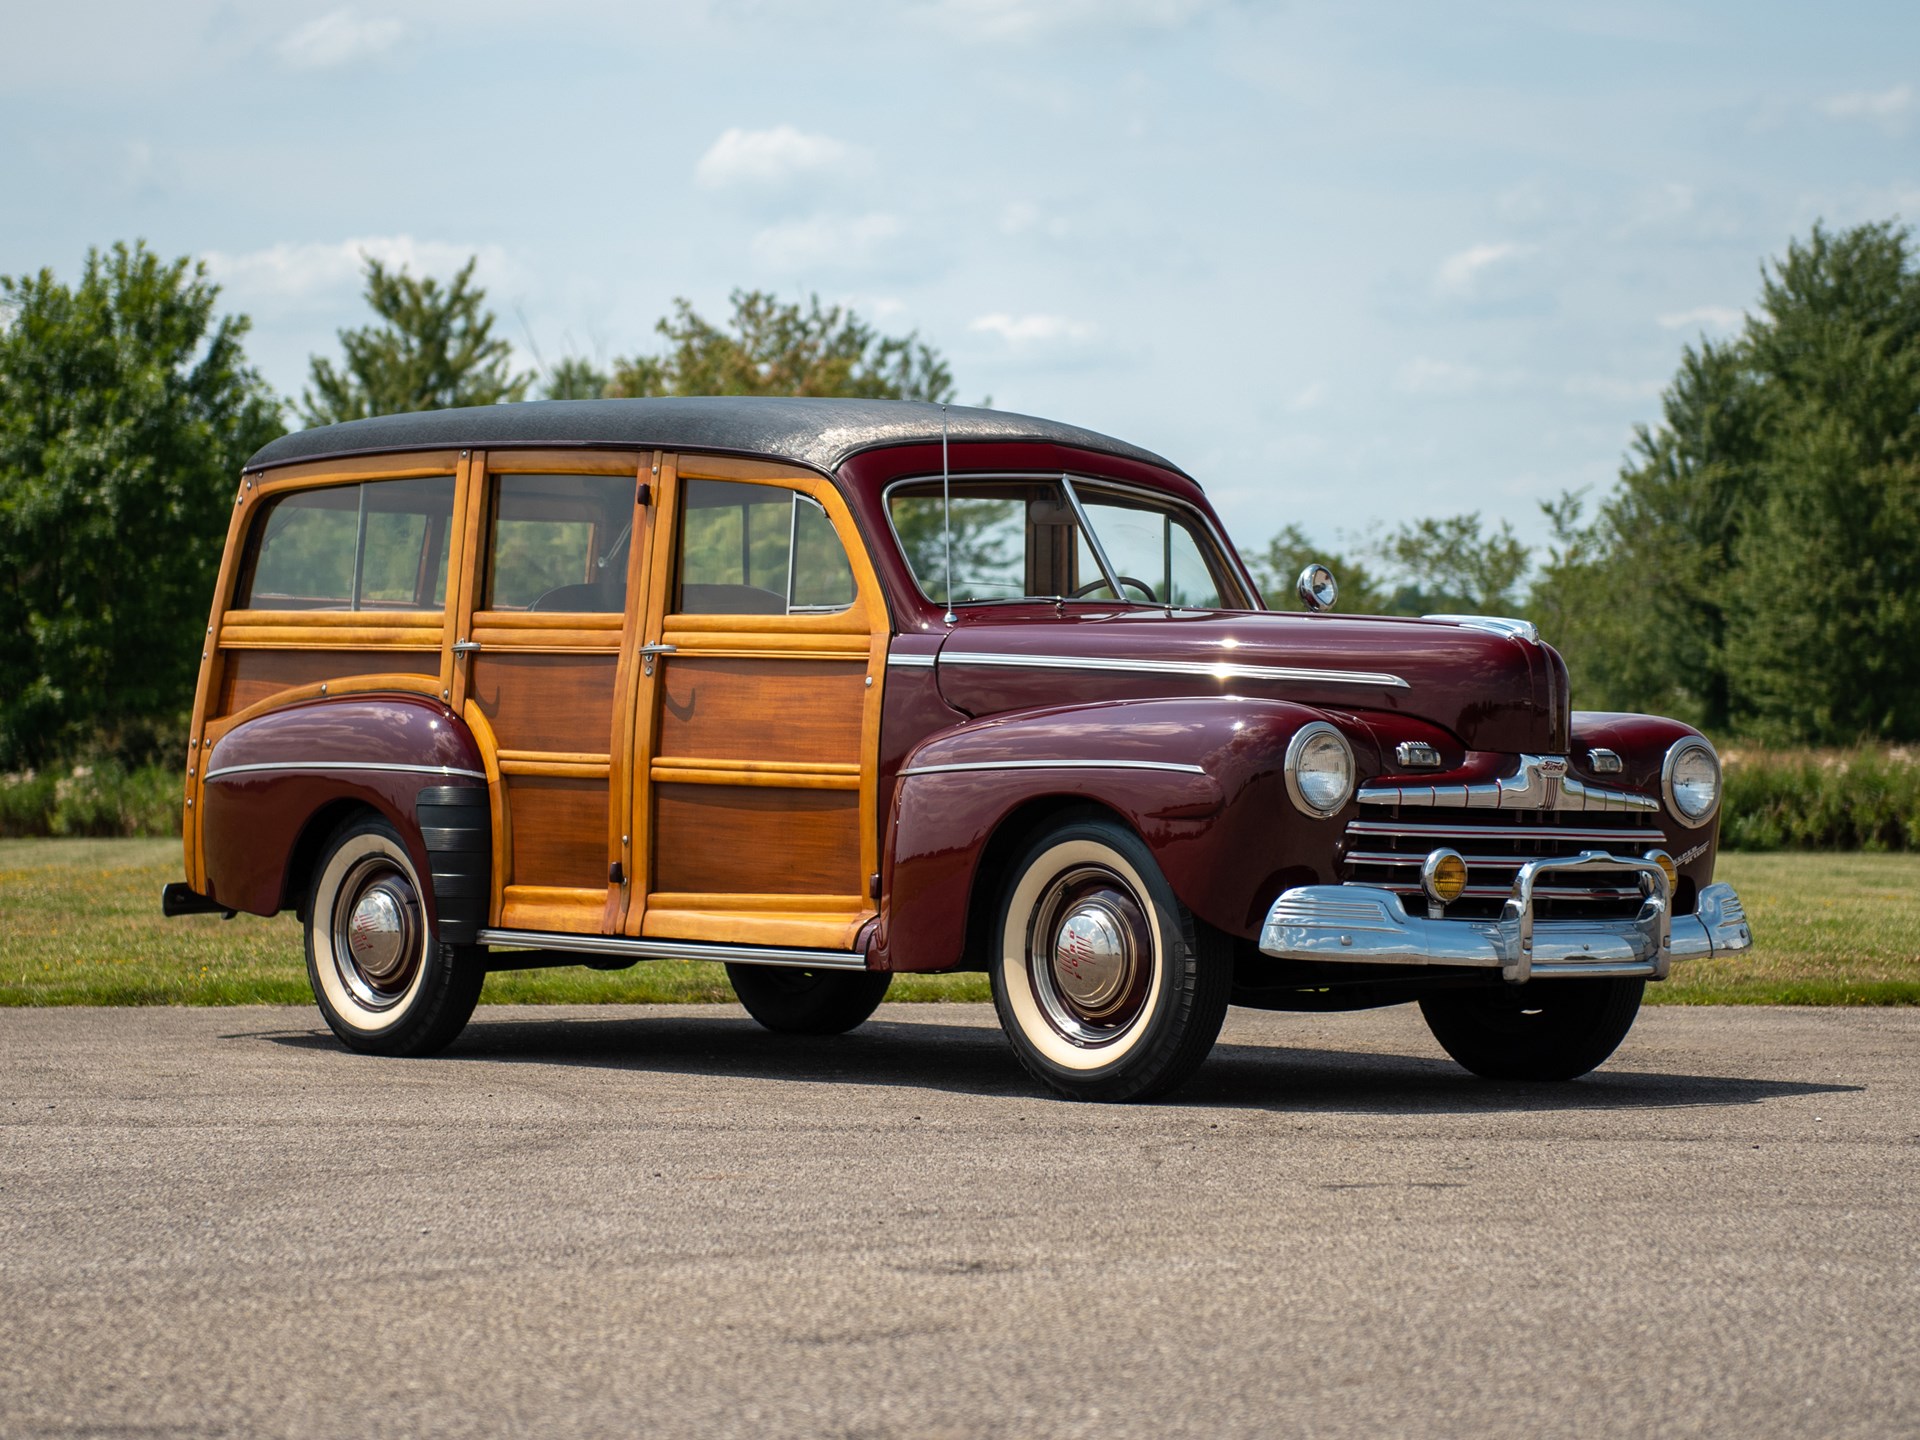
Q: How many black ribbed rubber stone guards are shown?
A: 1